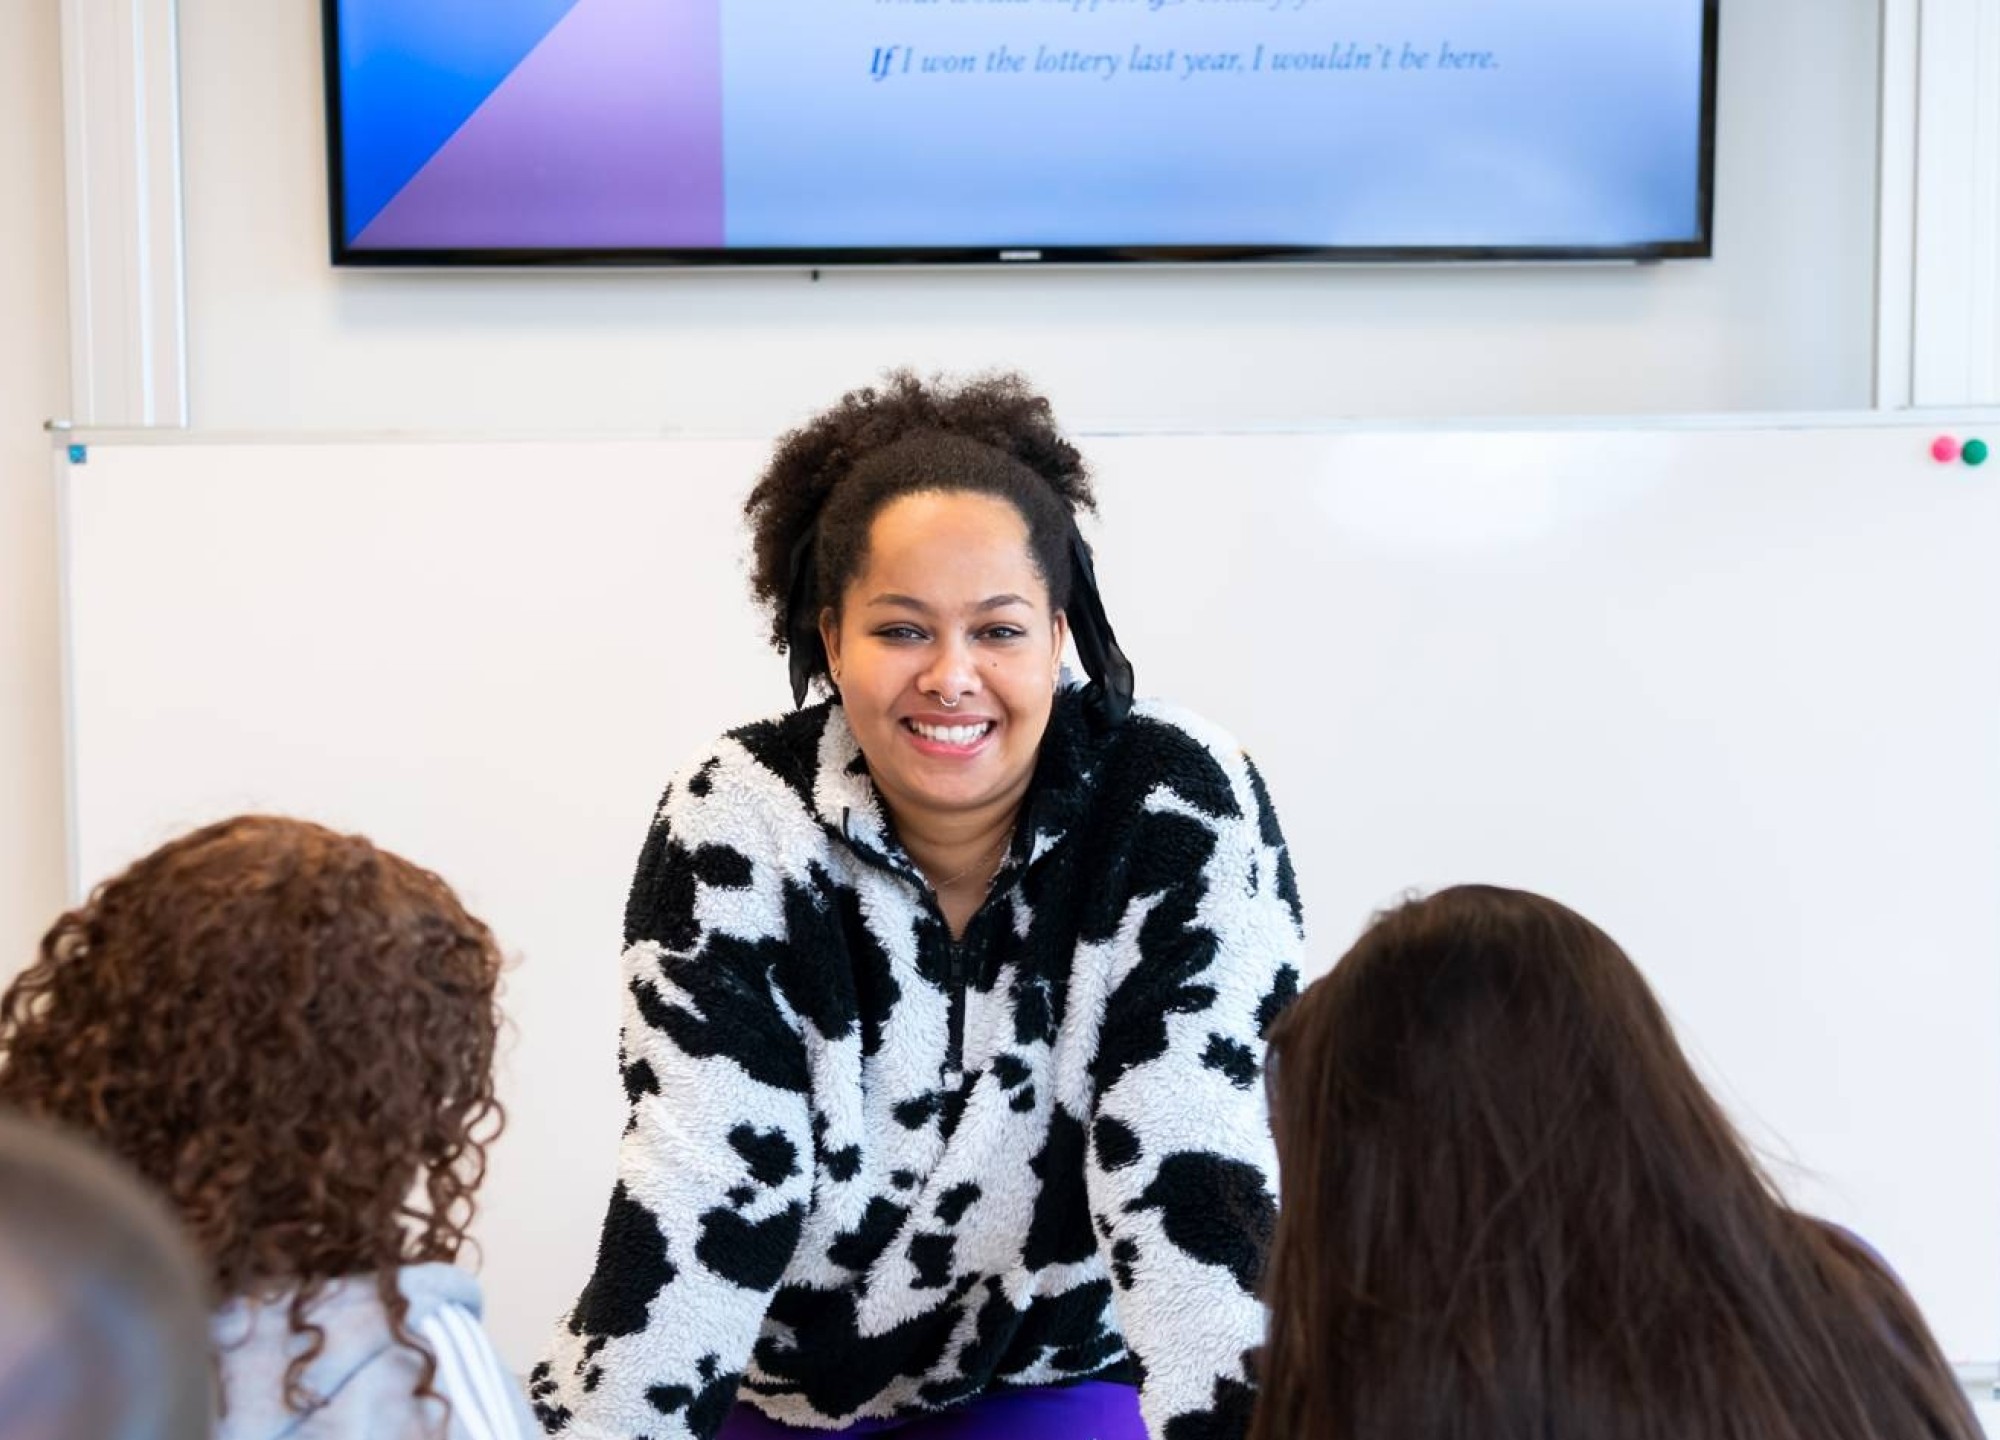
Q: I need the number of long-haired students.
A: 2